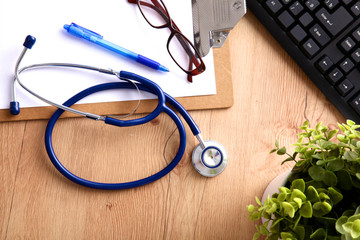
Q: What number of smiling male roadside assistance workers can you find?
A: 0